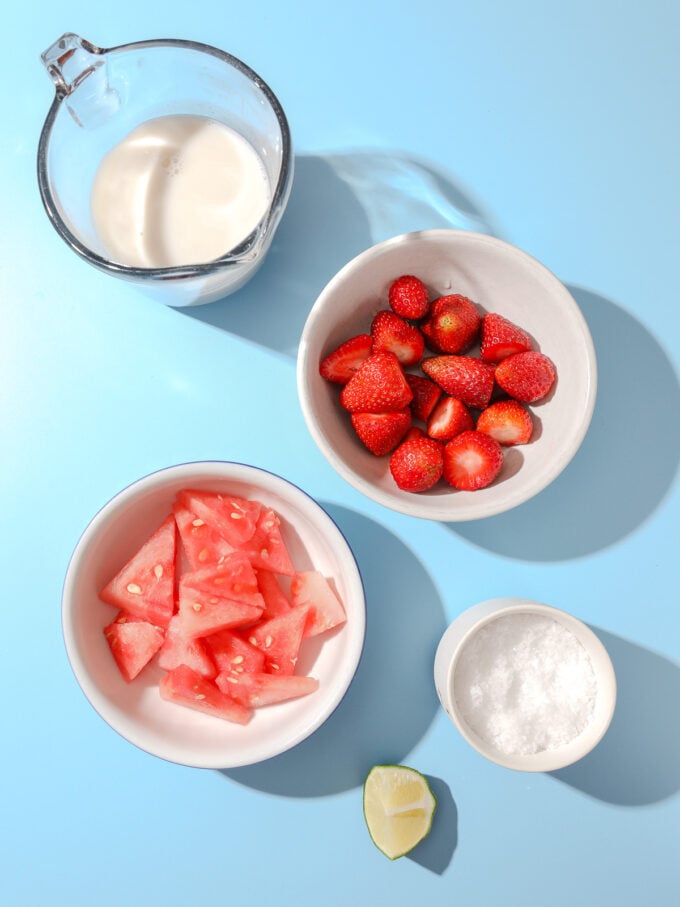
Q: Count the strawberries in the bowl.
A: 15